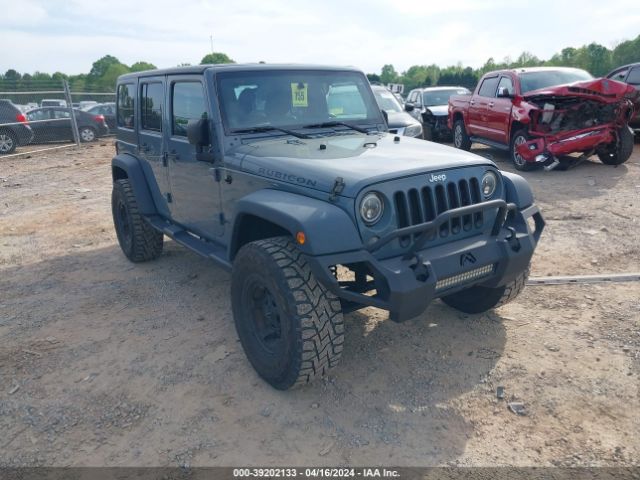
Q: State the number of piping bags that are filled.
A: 0